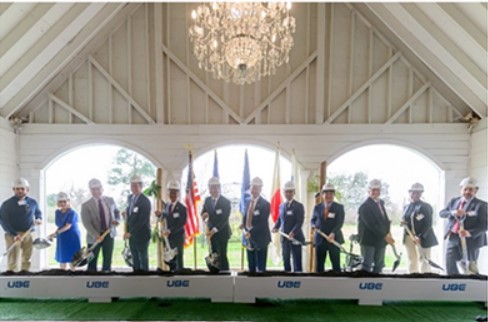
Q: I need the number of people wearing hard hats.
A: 12